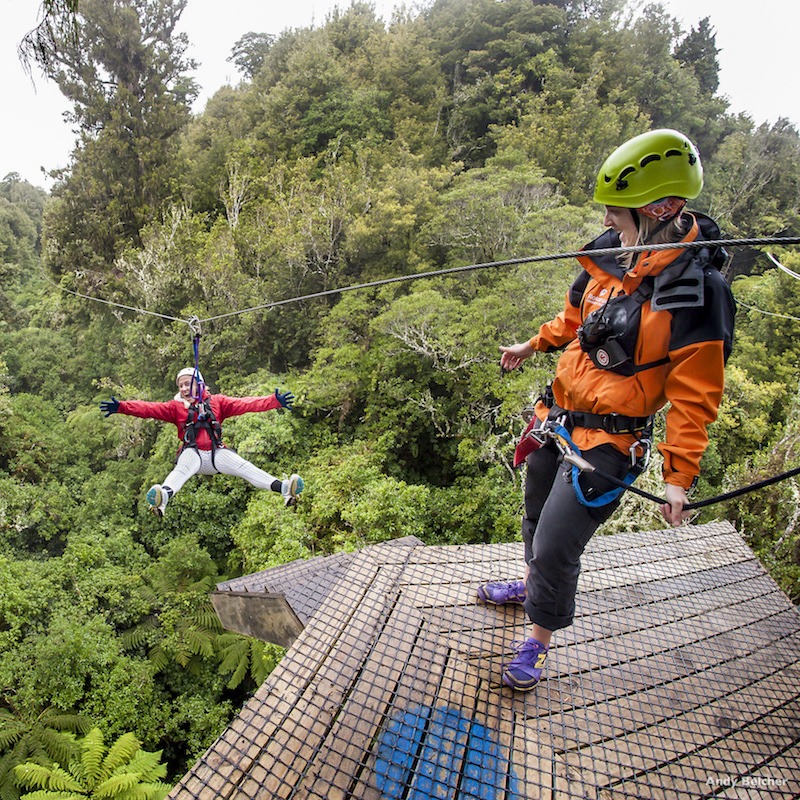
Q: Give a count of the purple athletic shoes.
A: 2